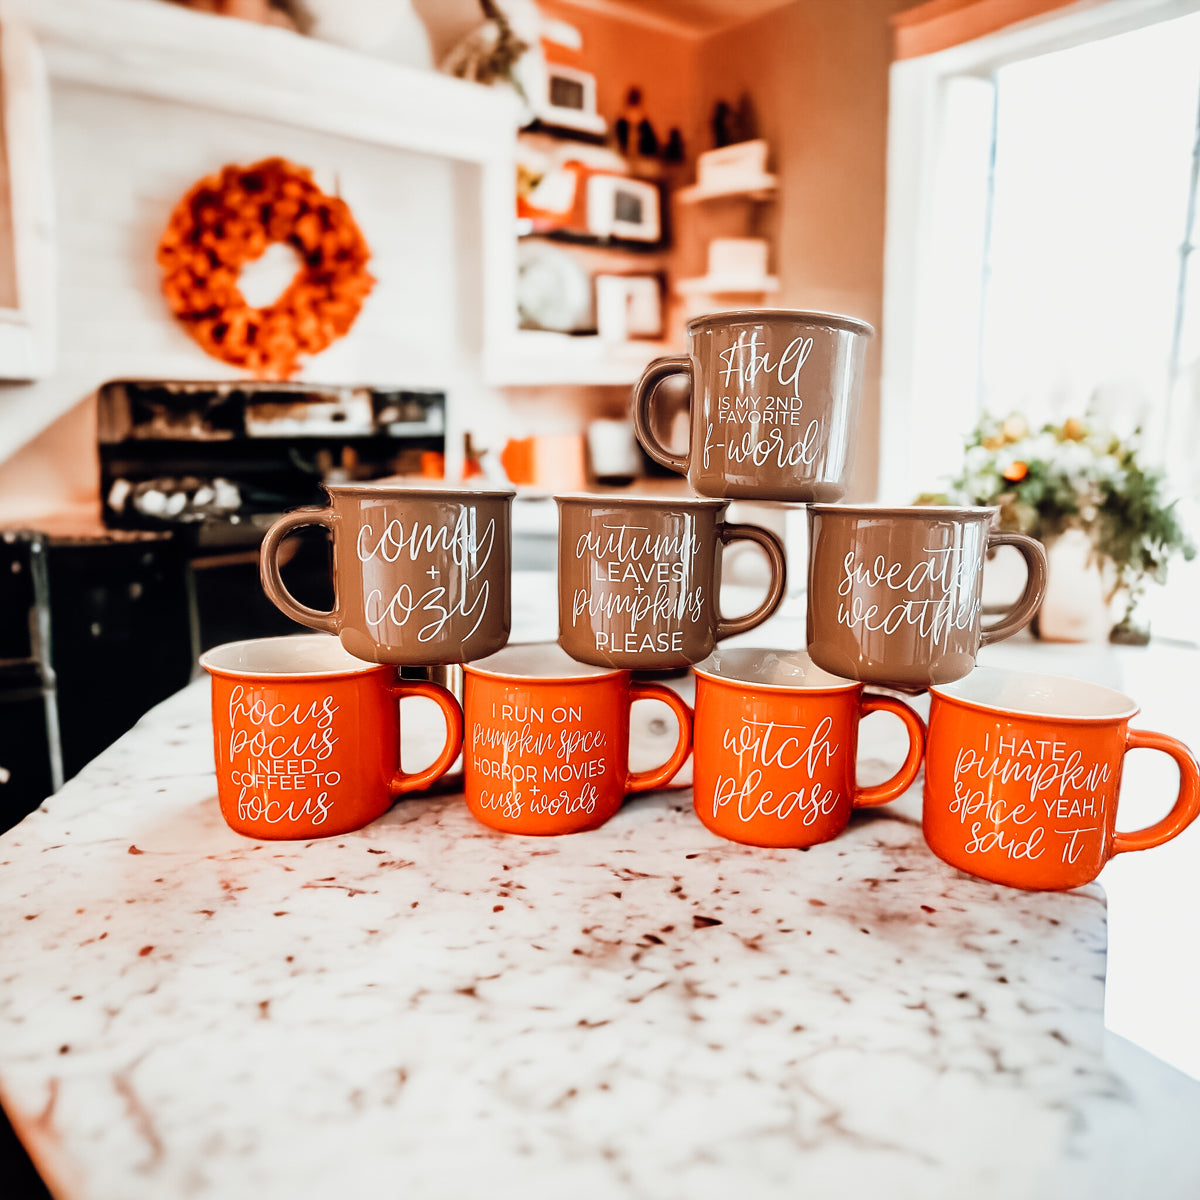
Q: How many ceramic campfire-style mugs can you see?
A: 8